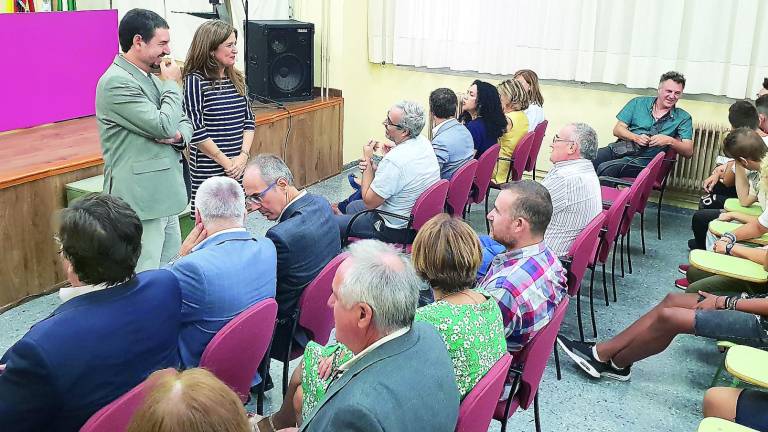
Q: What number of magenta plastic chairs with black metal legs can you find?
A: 15